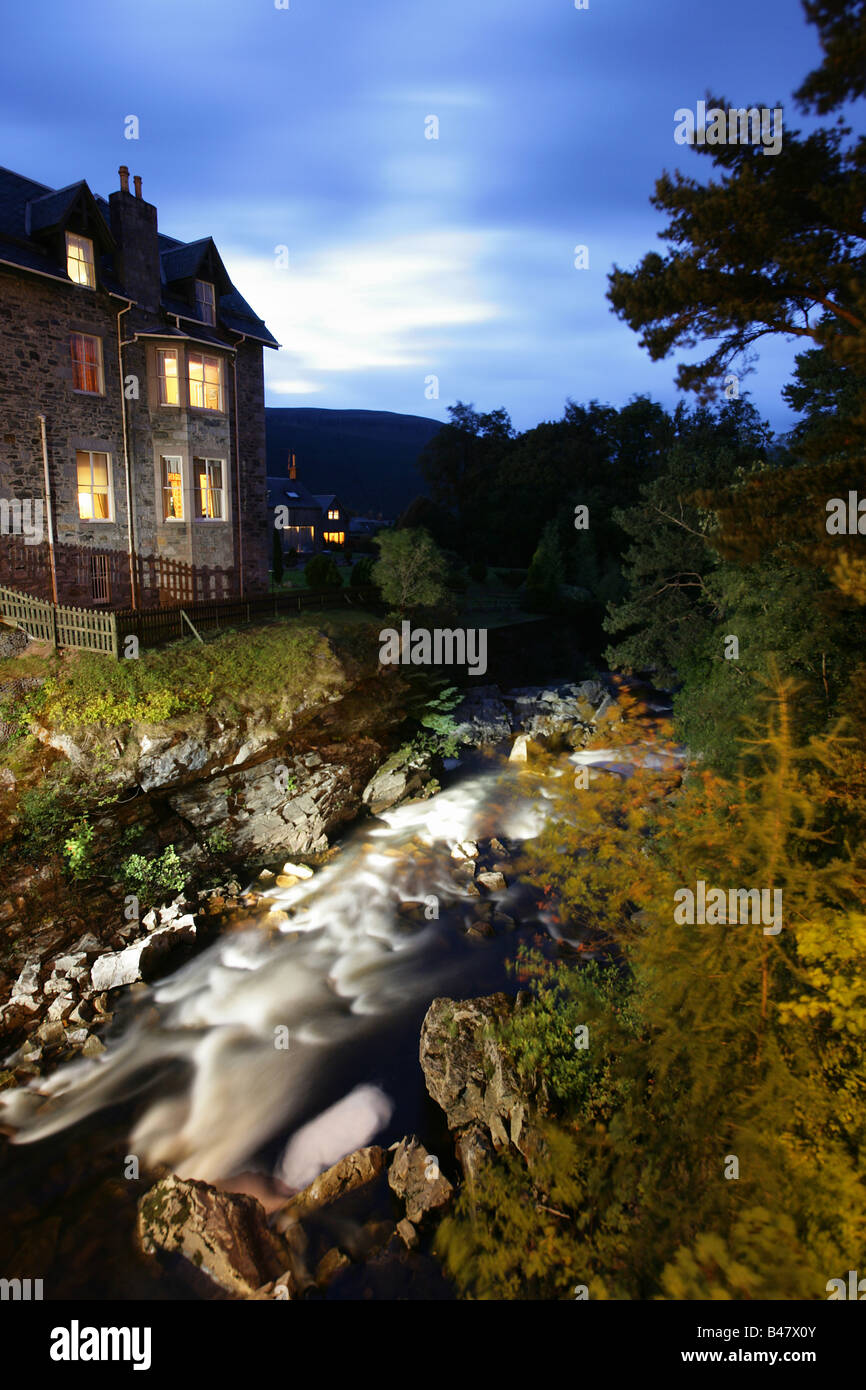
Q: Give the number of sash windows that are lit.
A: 7